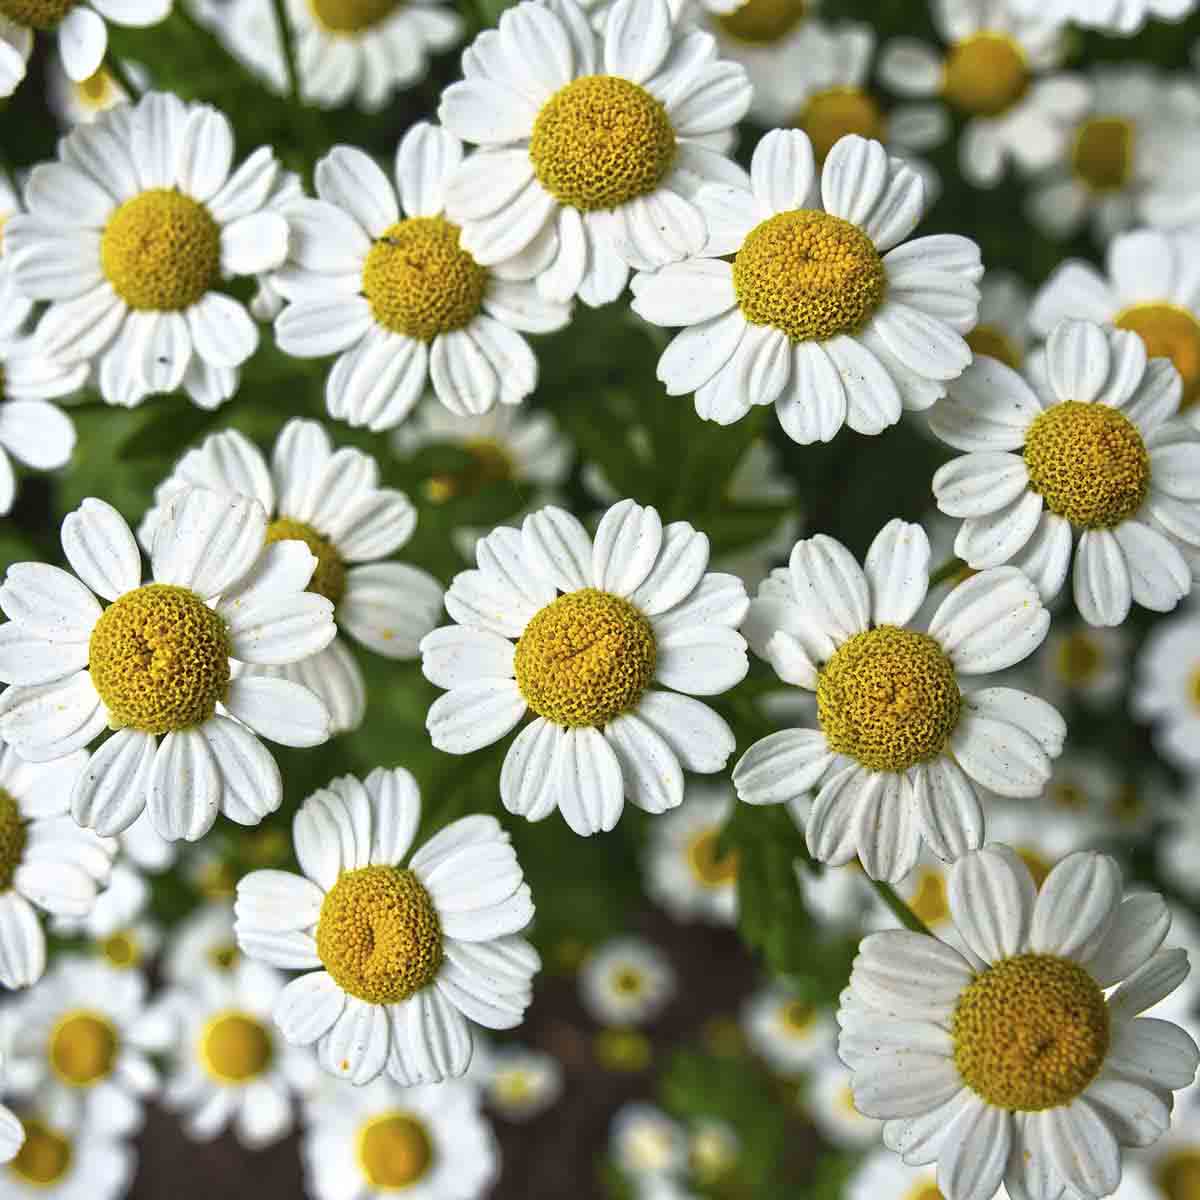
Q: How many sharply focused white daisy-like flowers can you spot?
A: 10